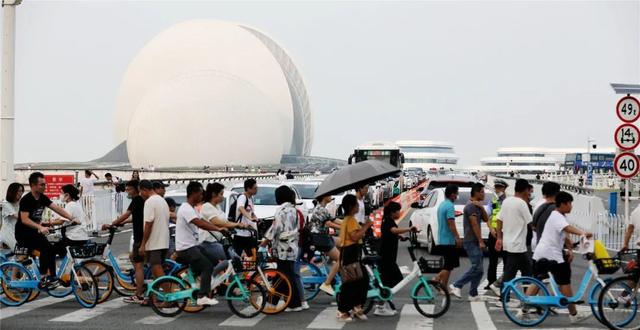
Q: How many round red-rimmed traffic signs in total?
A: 3